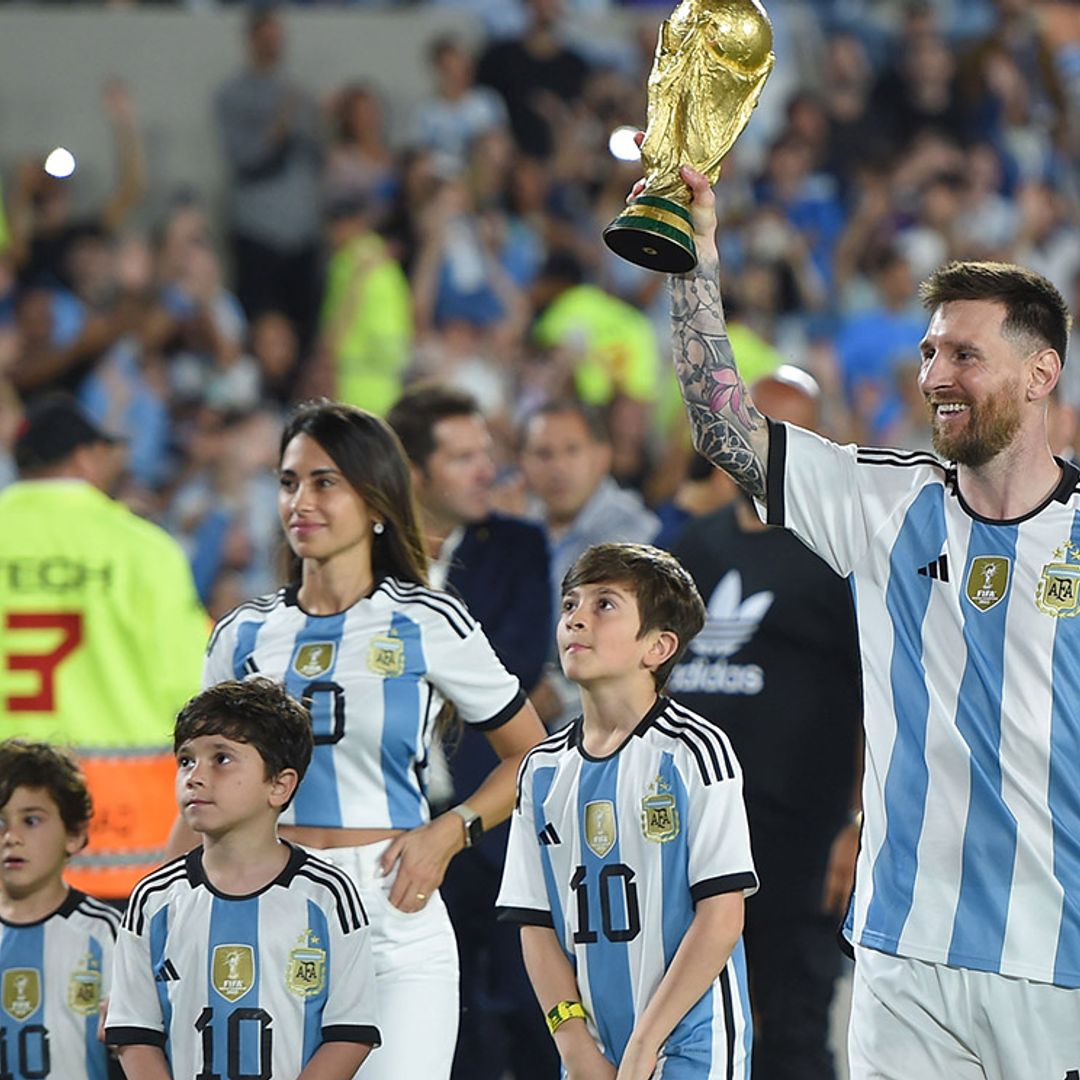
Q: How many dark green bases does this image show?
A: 1